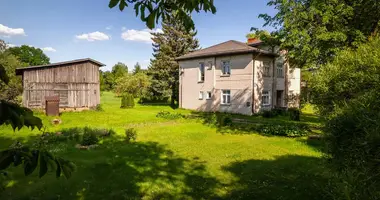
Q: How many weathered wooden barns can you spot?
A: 1